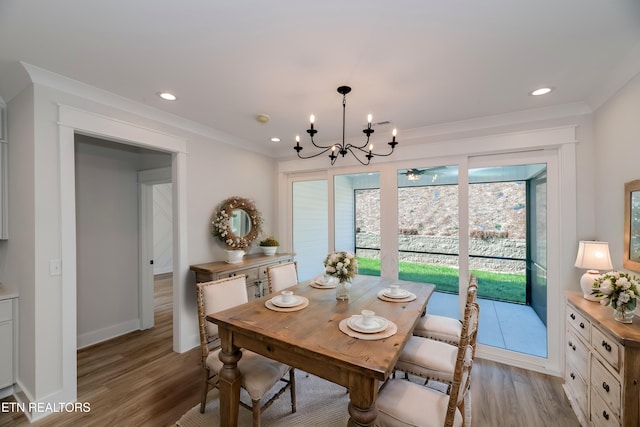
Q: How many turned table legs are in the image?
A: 2